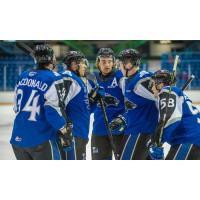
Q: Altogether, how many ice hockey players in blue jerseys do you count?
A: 5